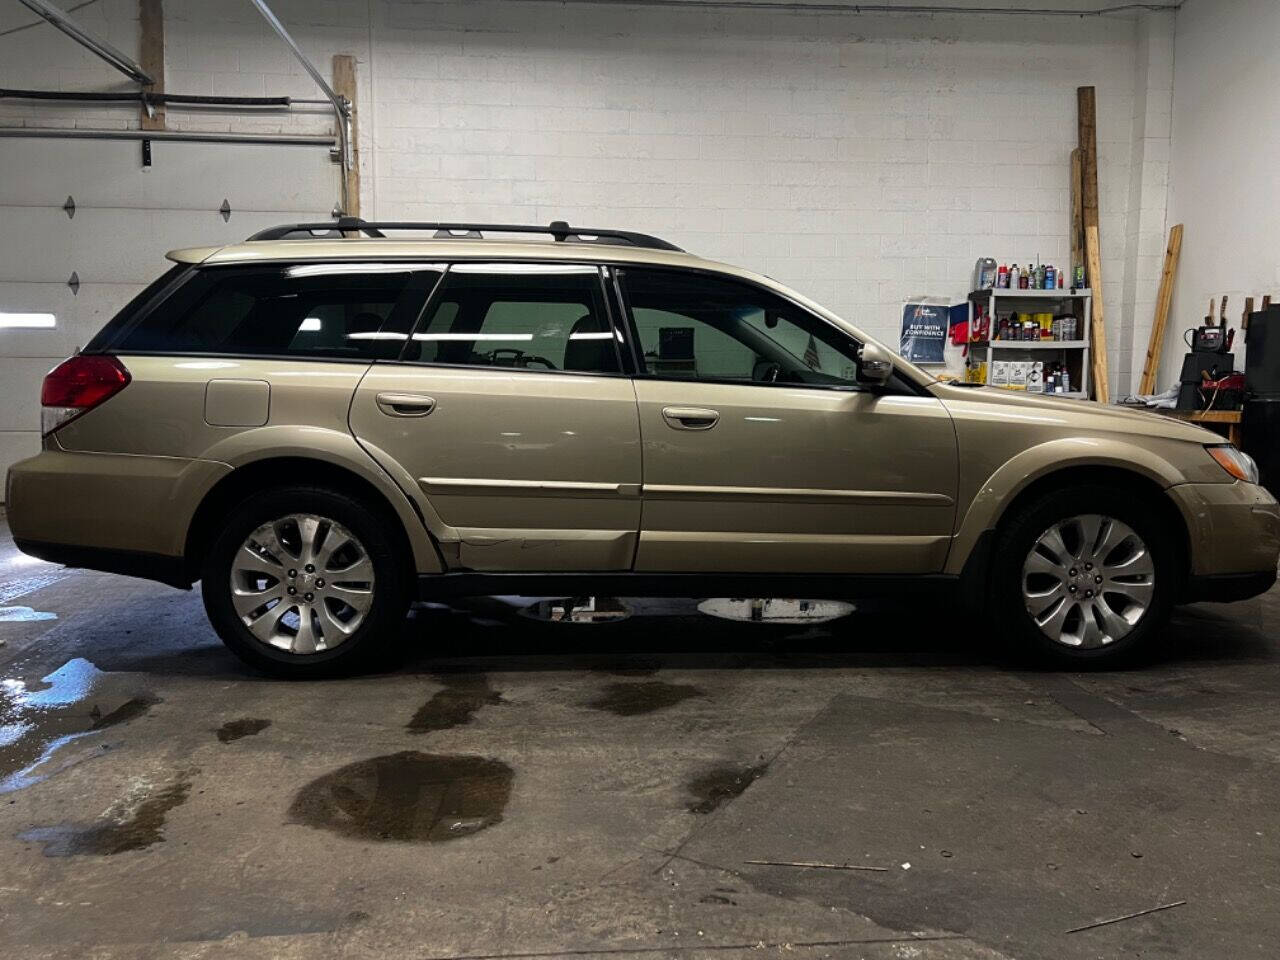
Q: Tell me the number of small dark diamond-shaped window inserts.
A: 3